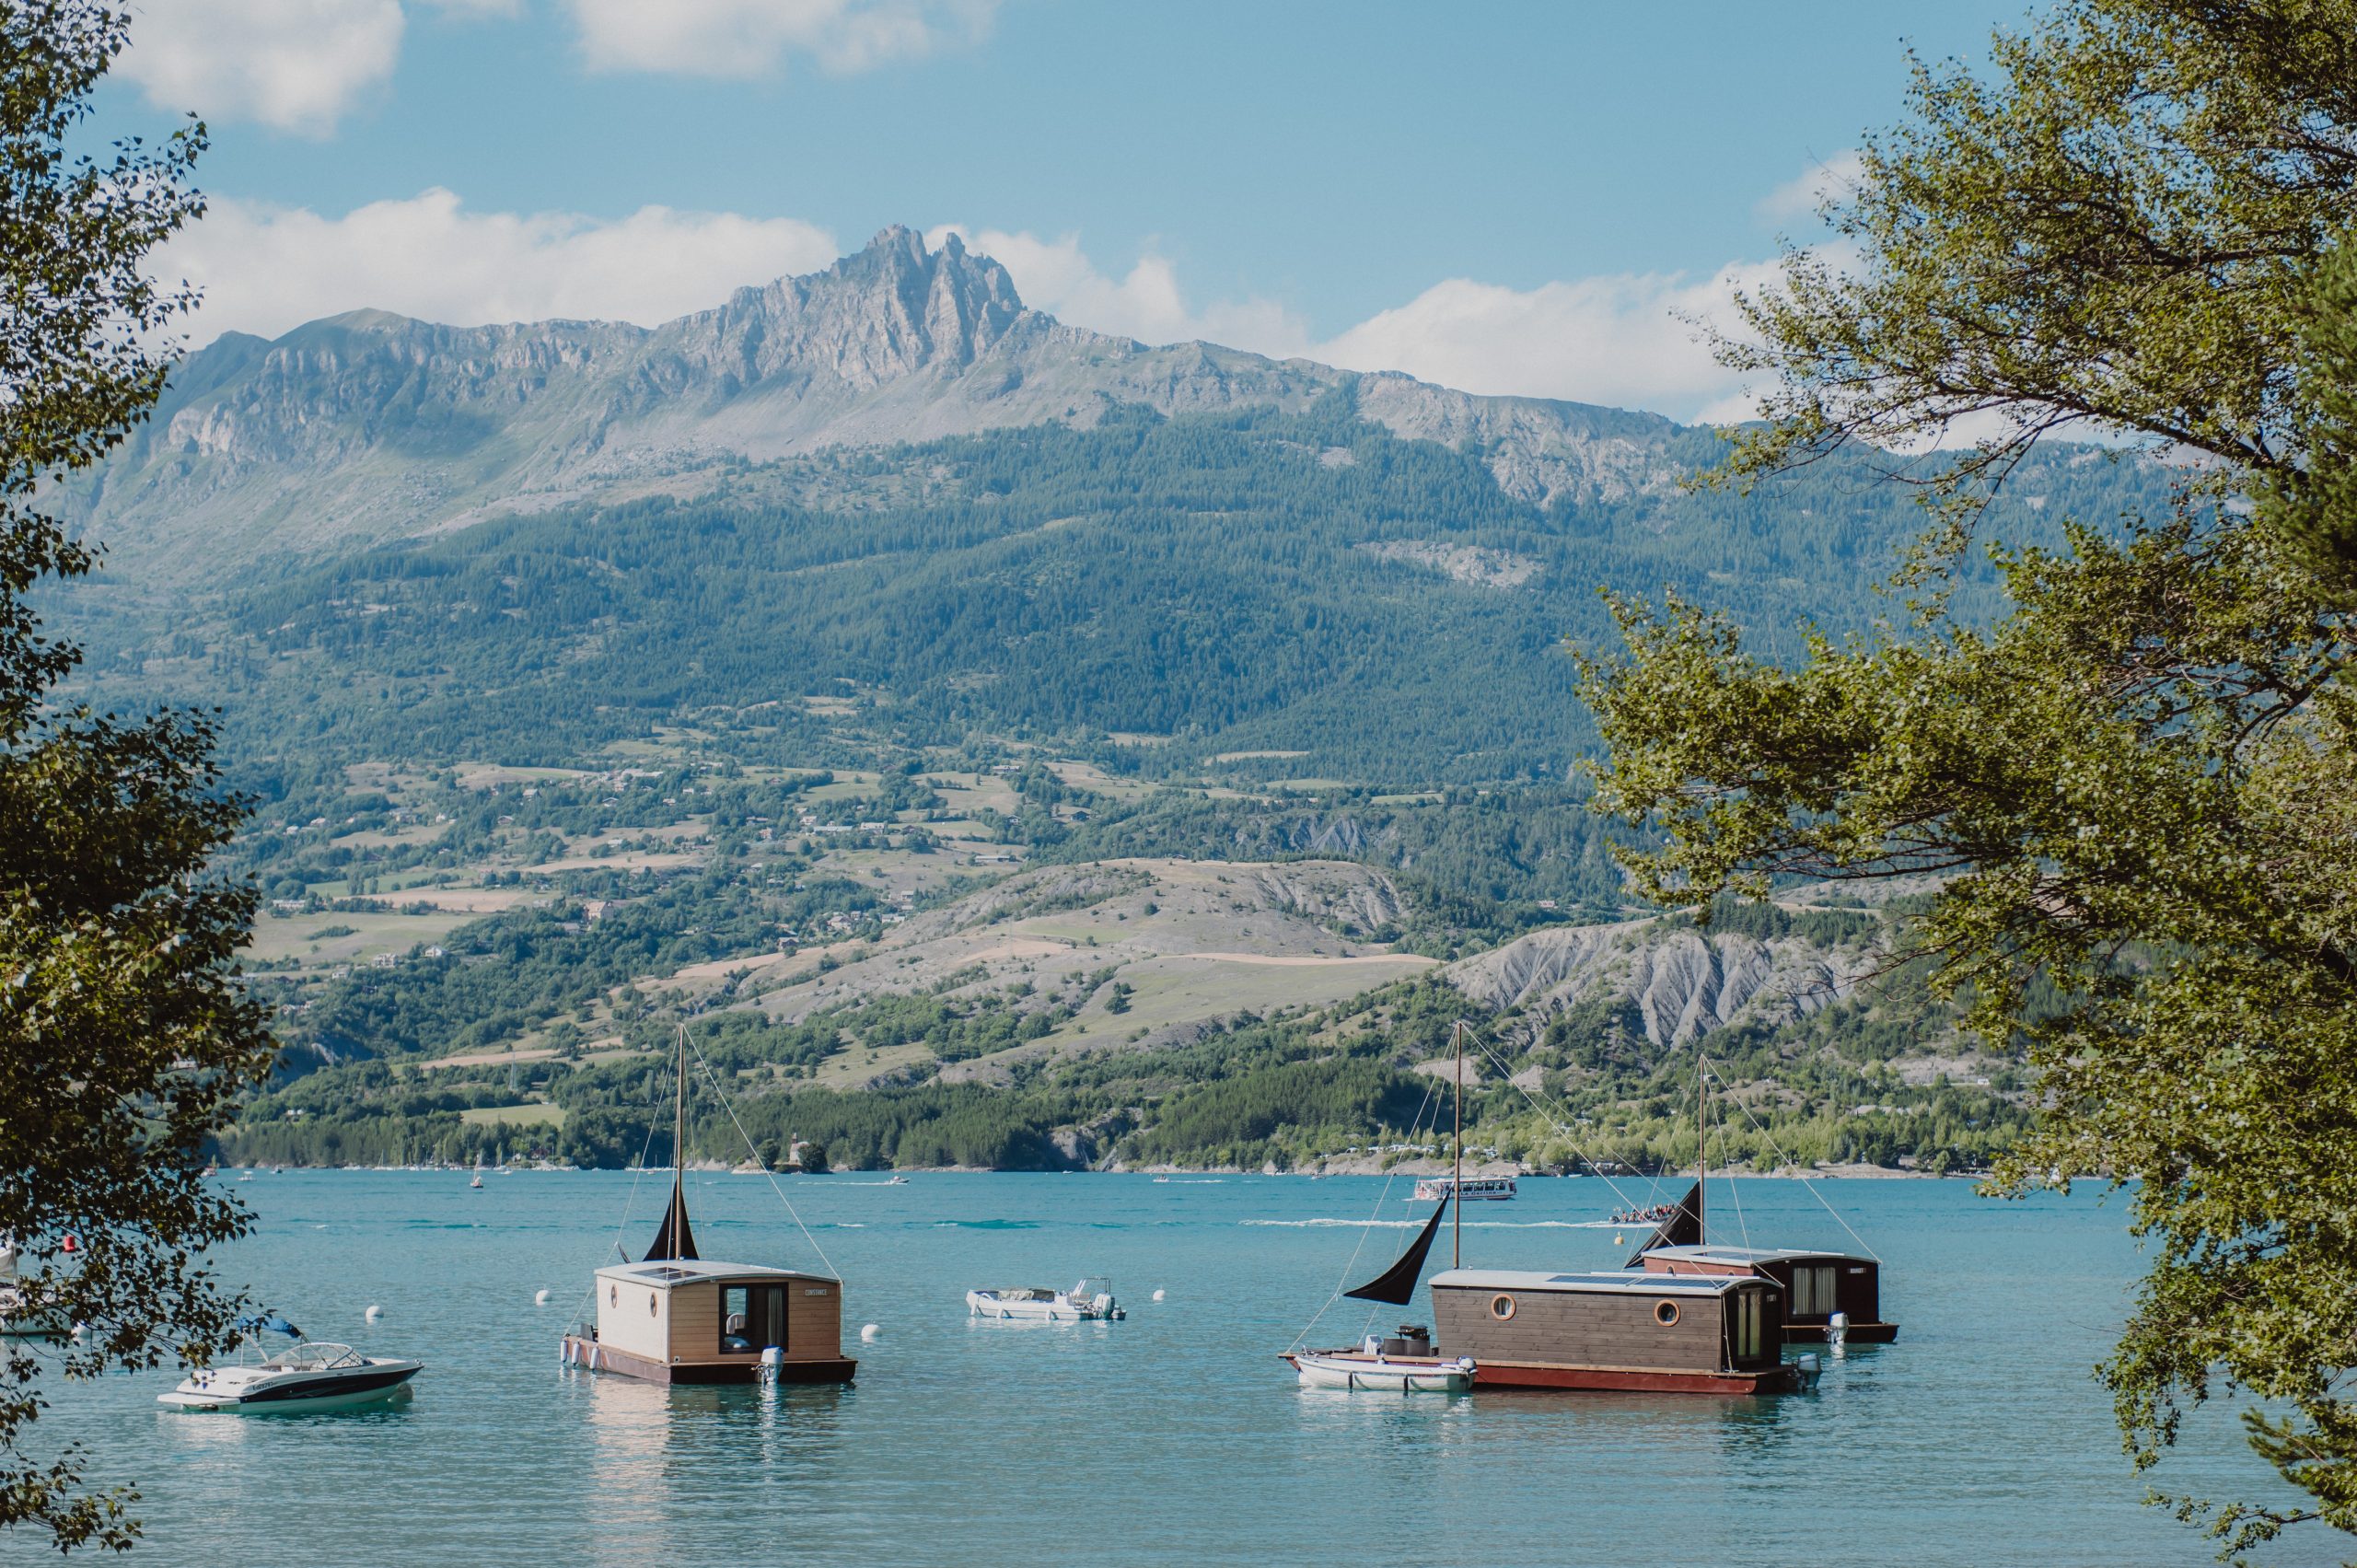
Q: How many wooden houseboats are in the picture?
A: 3